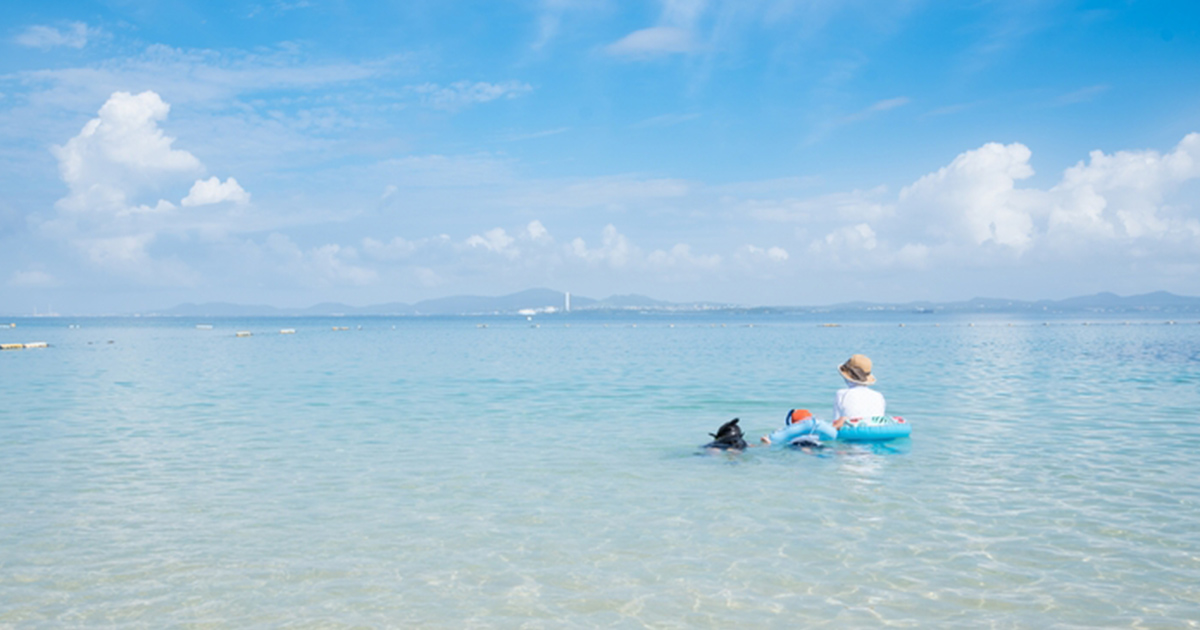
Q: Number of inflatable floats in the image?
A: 2